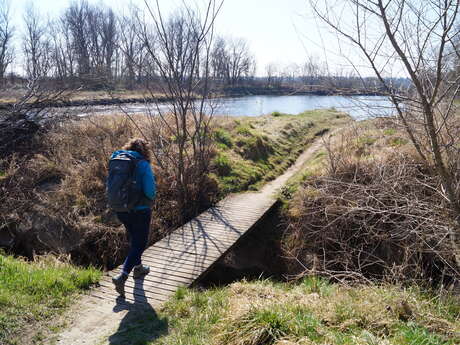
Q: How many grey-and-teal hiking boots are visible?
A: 2